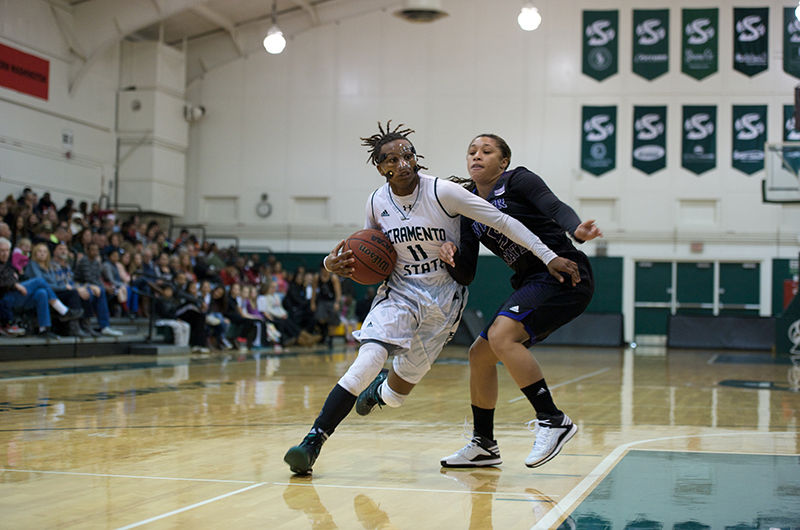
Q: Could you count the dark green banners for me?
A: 10